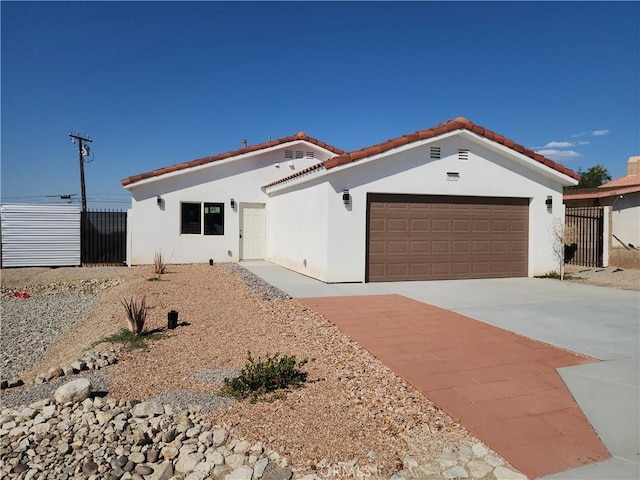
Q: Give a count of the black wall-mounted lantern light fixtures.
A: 4